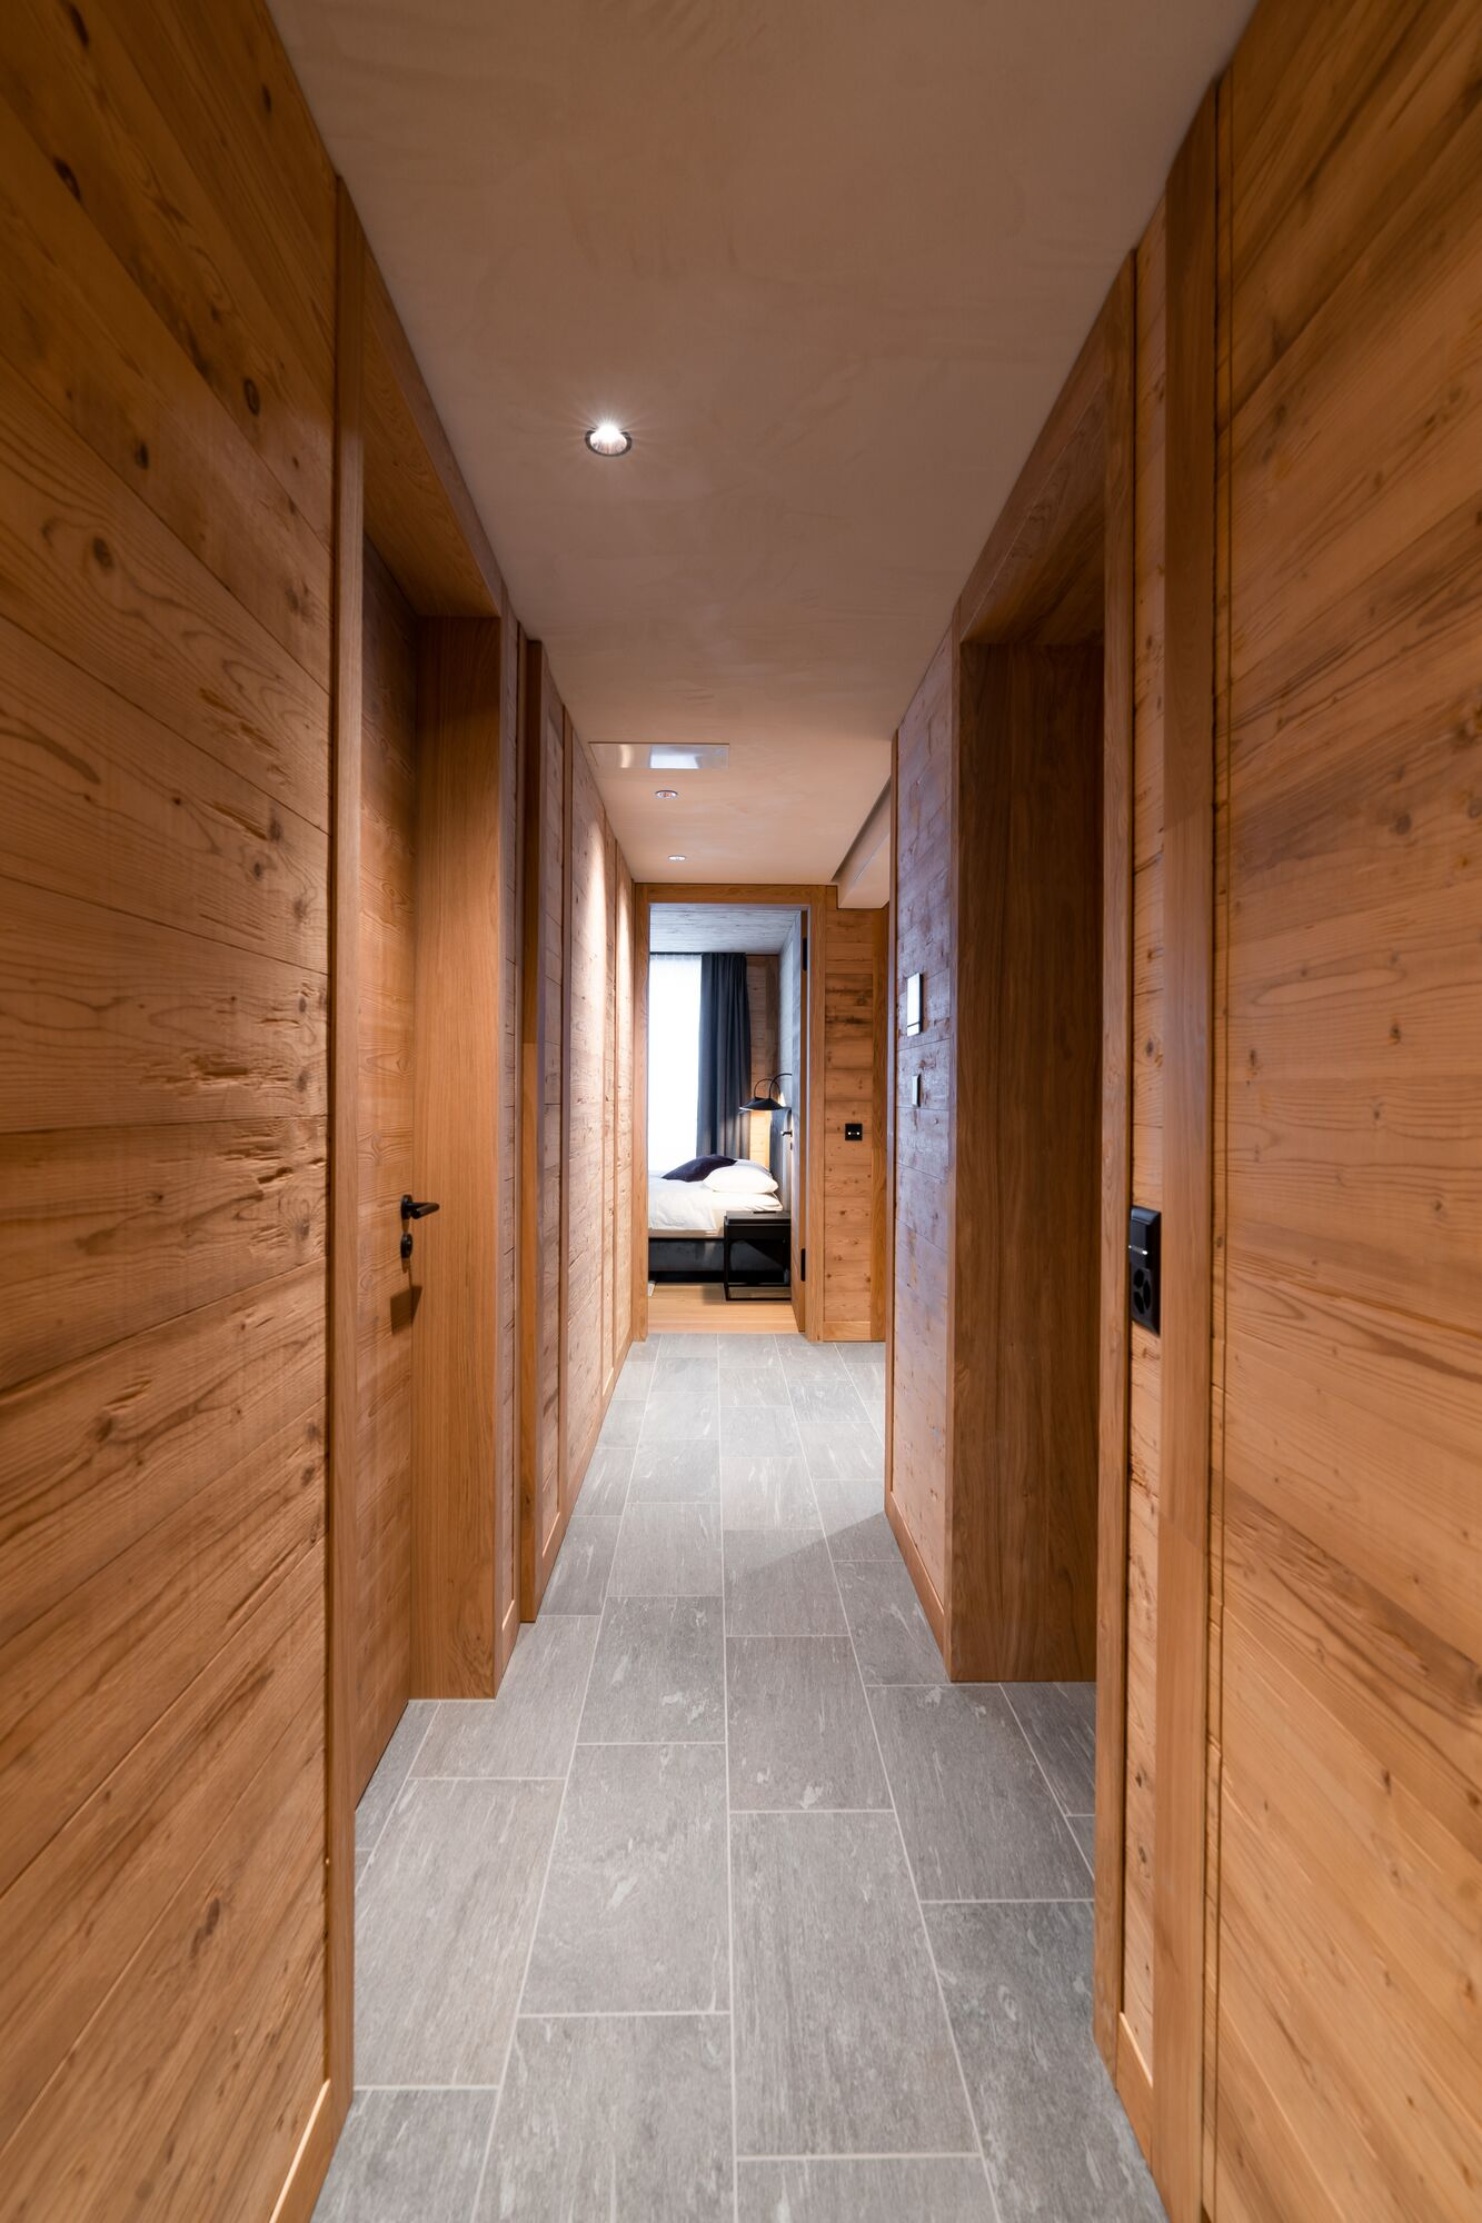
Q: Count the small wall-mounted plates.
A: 4